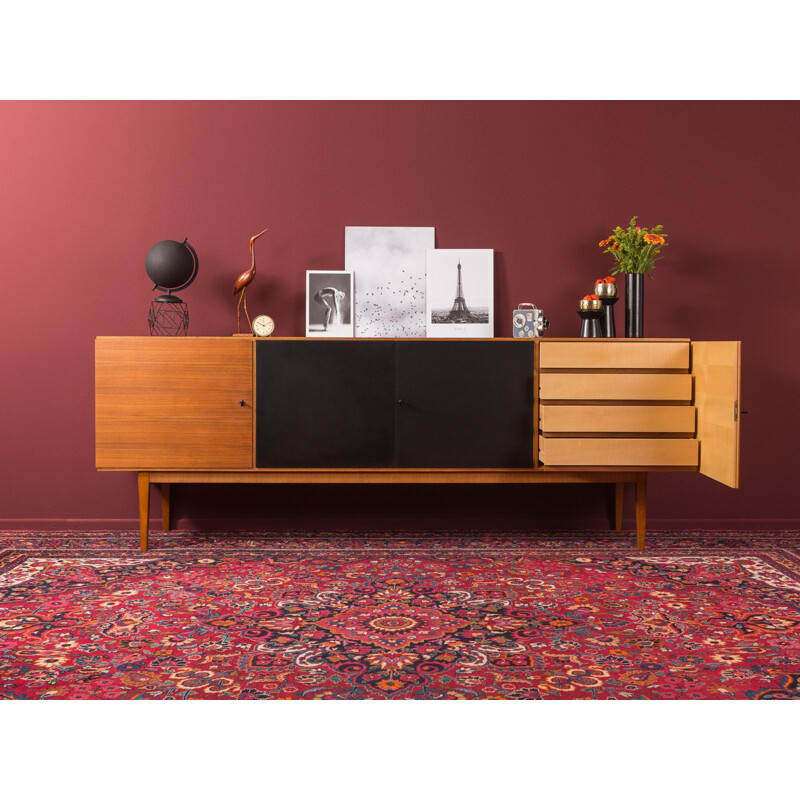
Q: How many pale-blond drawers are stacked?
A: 4